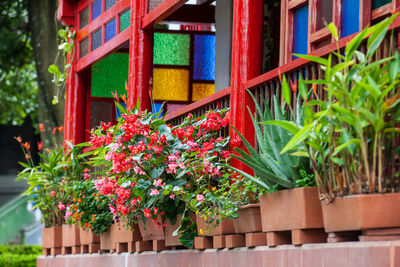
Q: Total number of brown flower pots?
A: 11